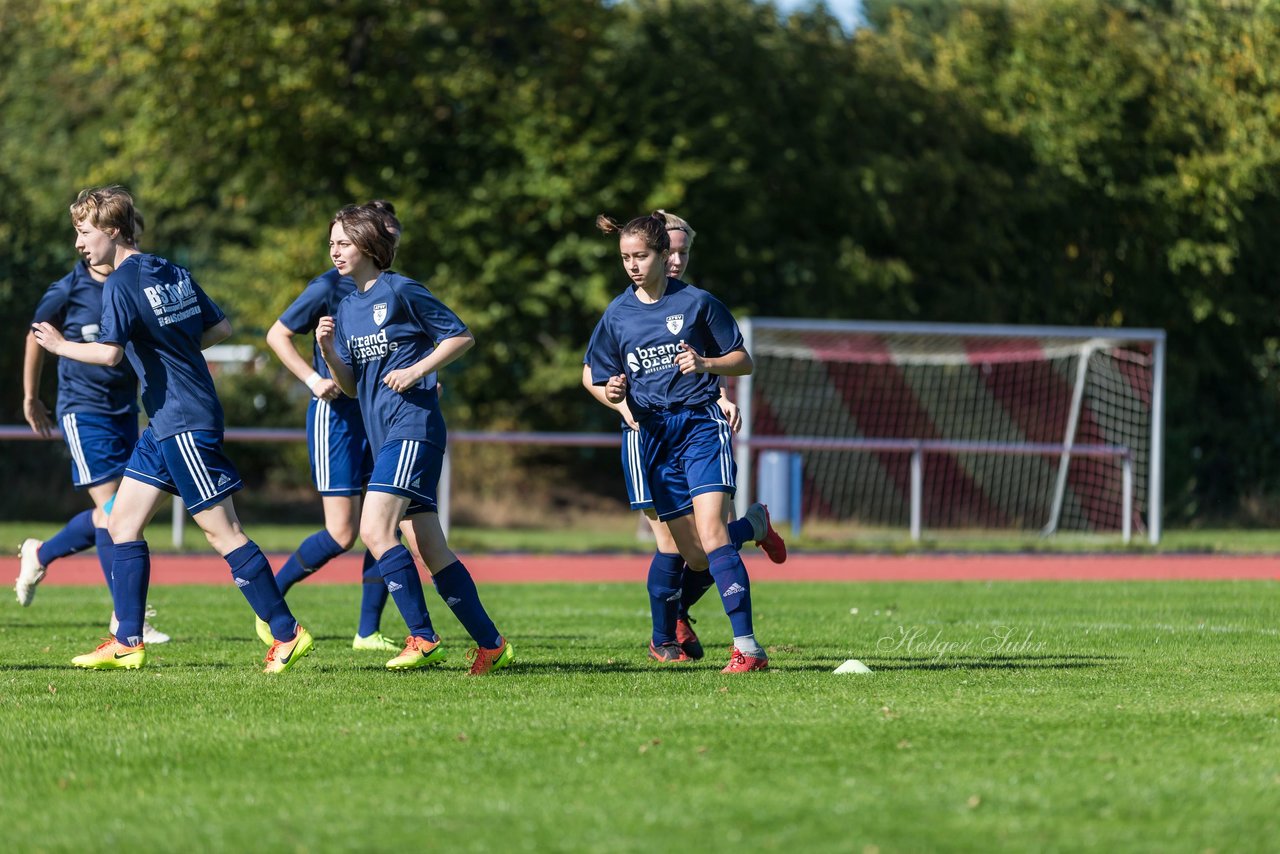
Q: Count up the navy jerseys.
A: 6